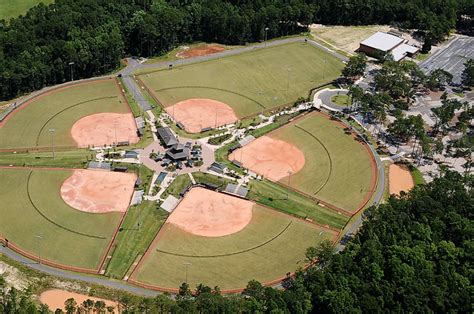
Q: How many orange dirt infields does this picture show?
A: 5